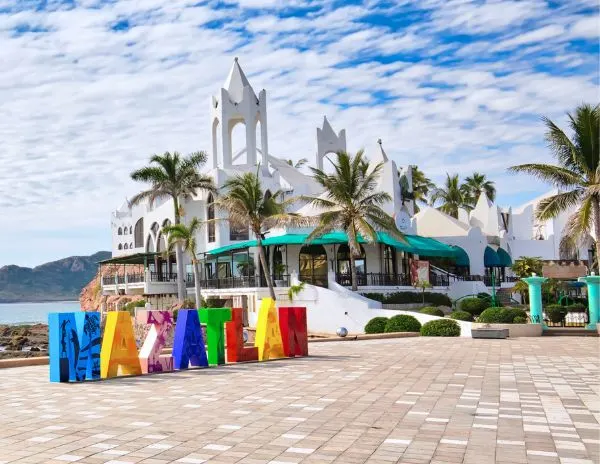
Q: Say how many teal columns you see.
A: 2